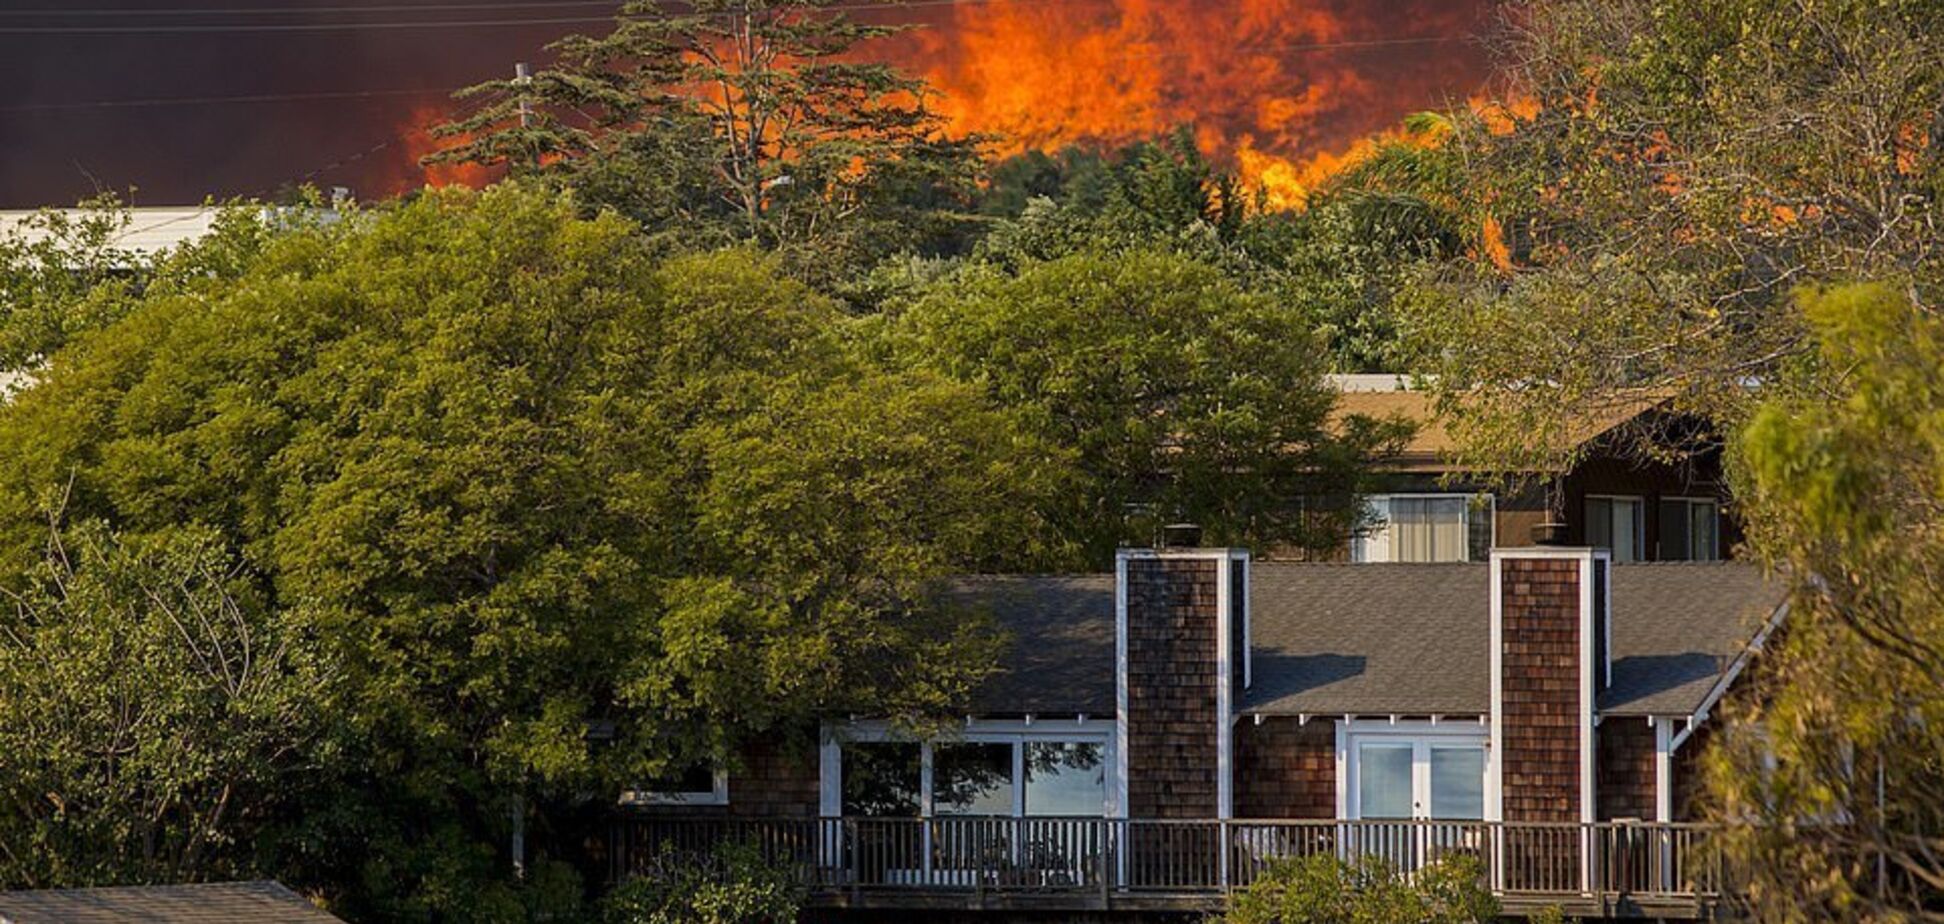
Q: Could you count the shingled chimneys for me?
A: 2